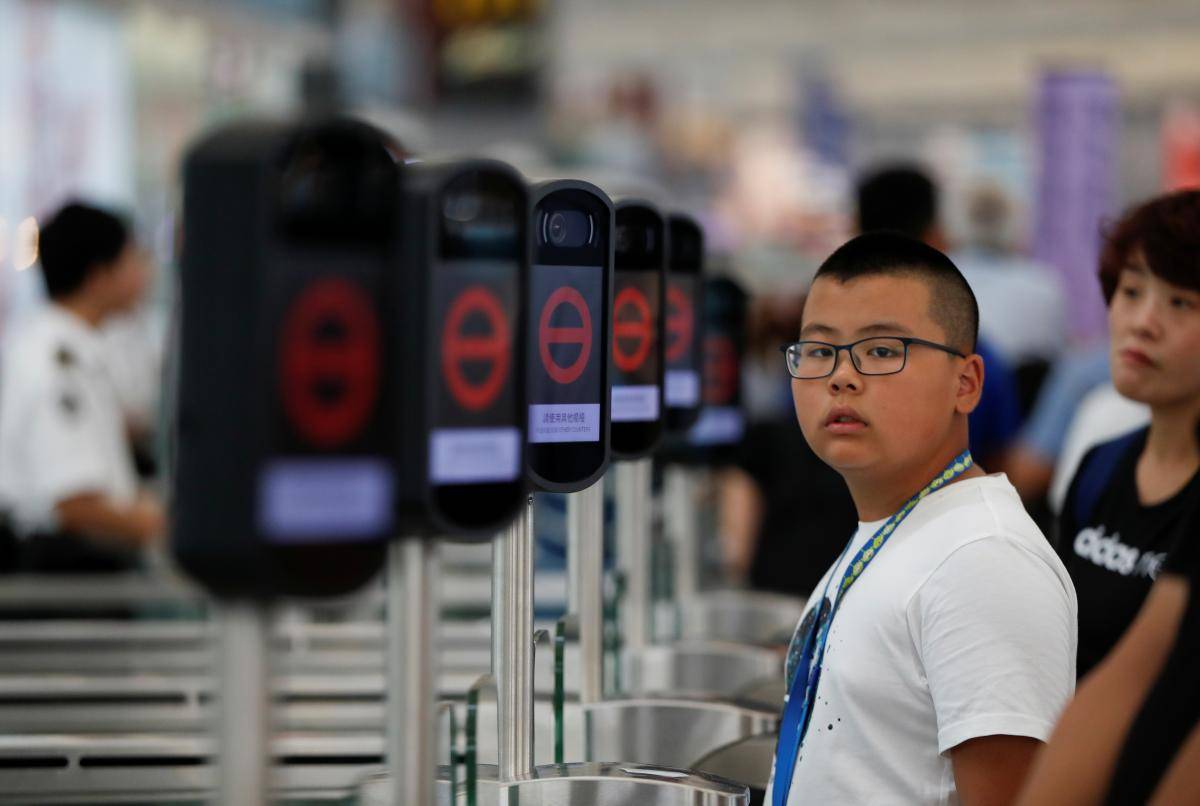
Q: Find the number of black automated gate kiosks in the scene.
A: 6